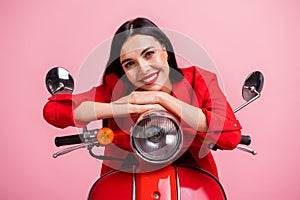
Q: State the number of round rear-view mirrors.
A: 2